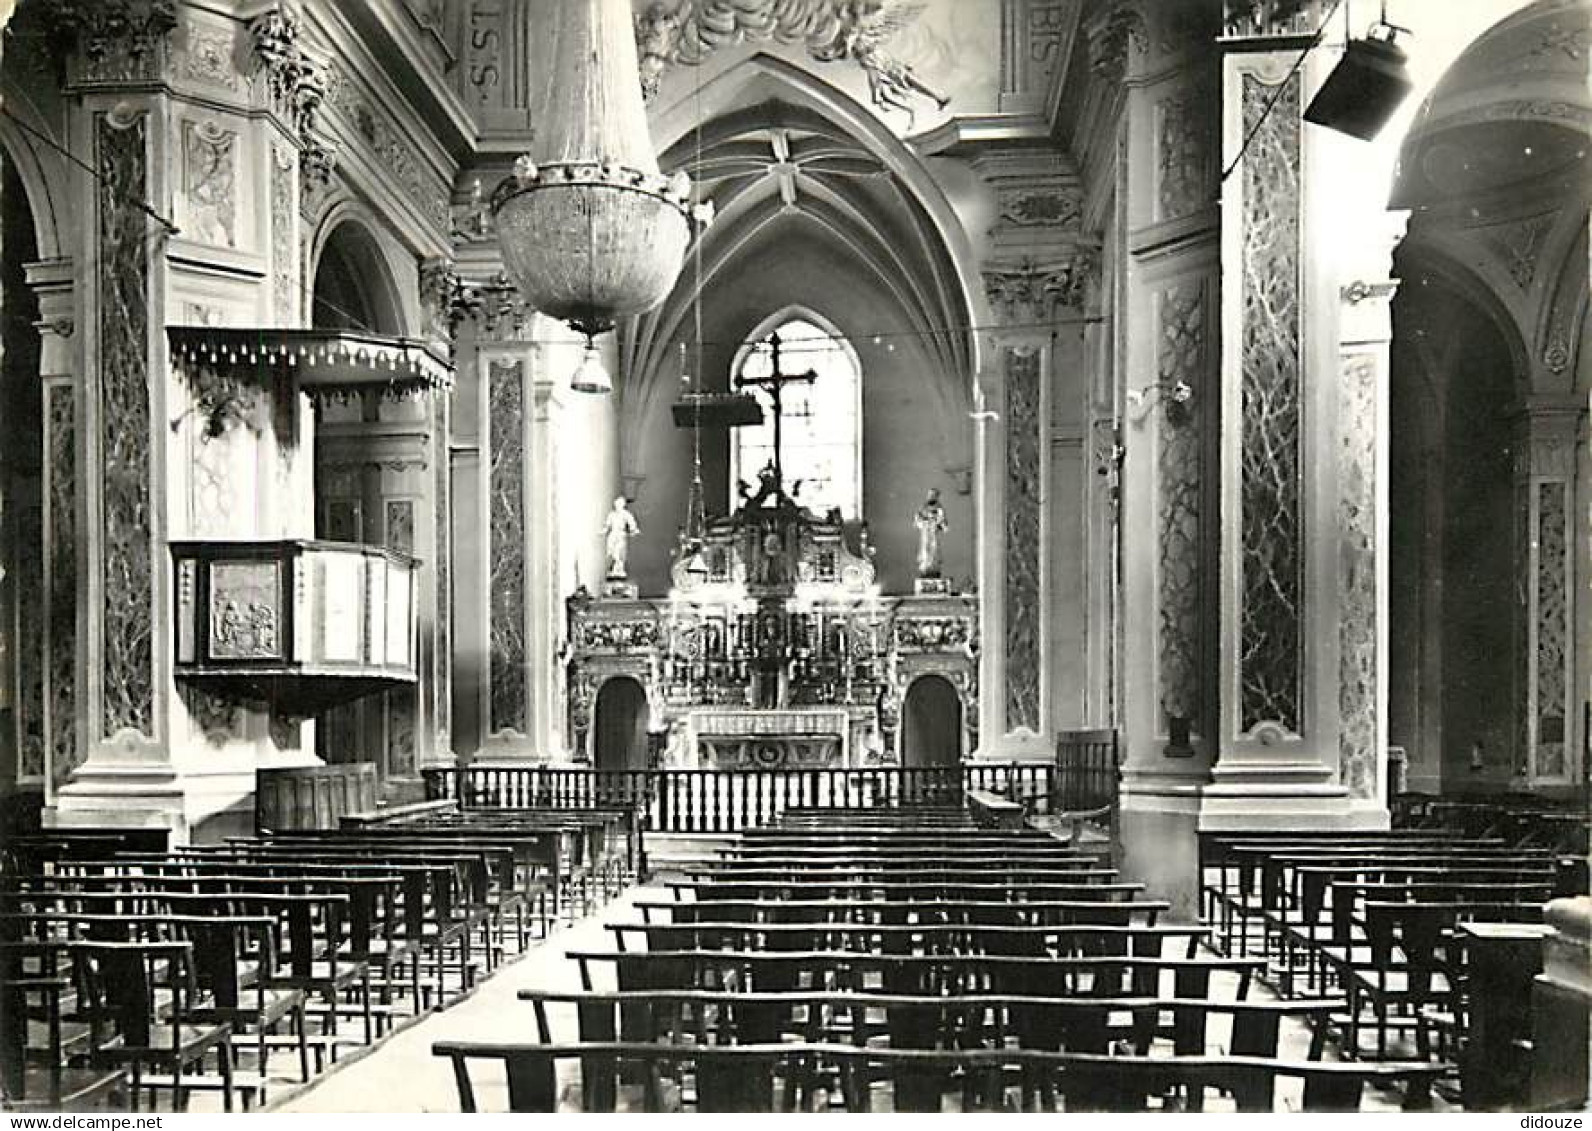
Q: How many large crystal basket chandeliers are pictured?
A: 1